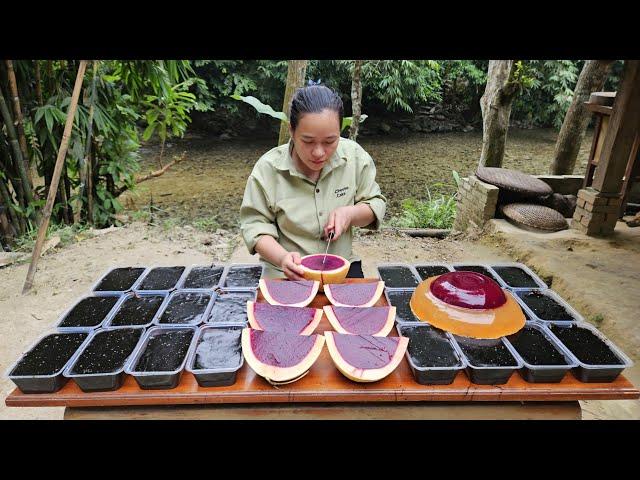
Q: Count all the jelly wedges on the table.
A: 6